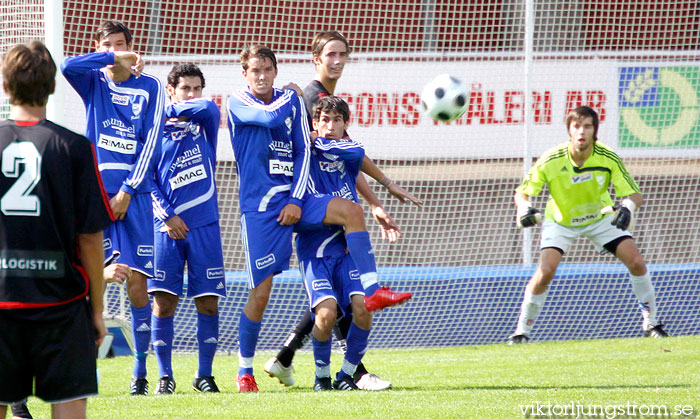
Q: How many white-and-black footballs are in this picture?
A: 1